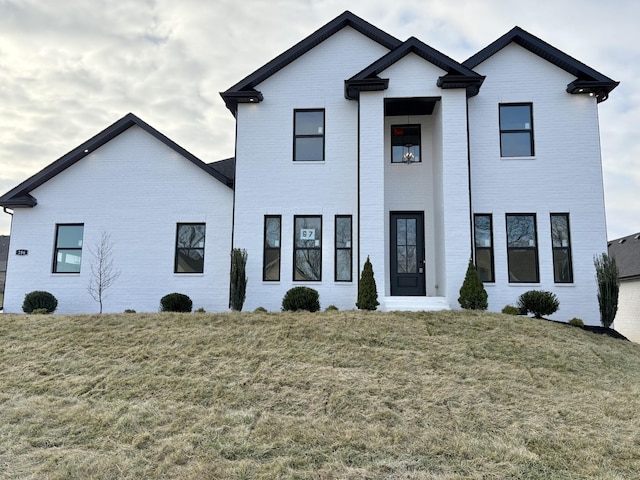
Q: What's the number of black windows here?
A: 11